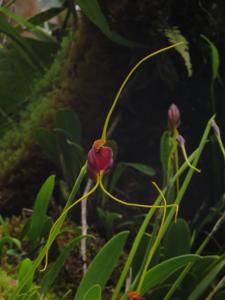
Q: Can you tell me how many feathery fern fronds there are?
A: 1